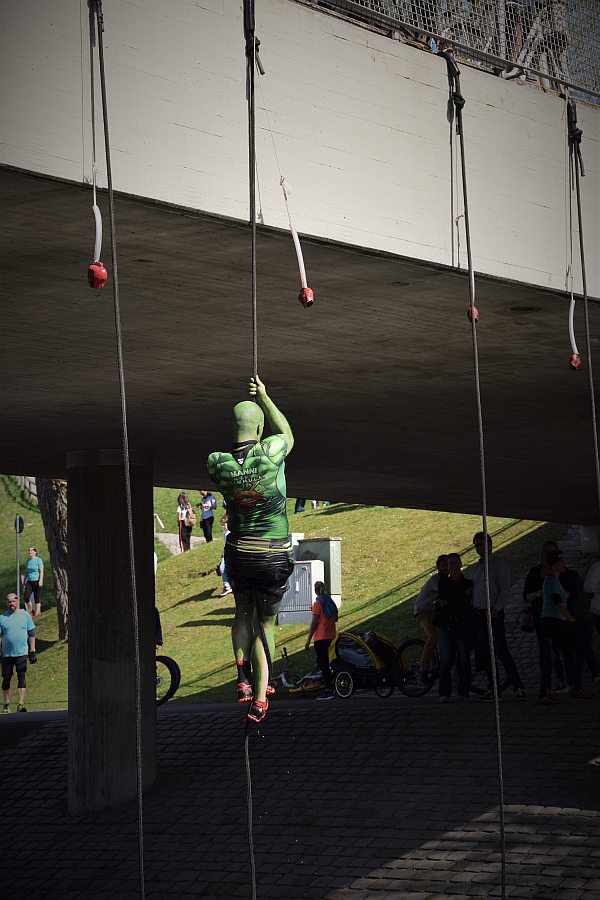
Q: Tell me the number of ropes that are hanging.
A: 4